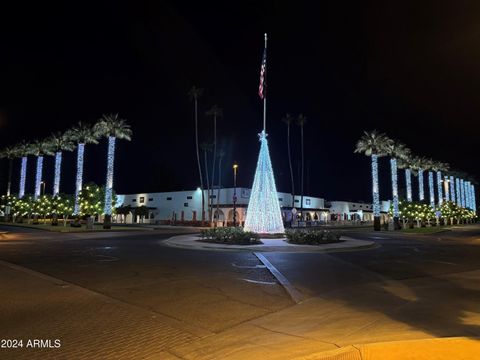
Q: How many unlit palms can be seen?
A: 6